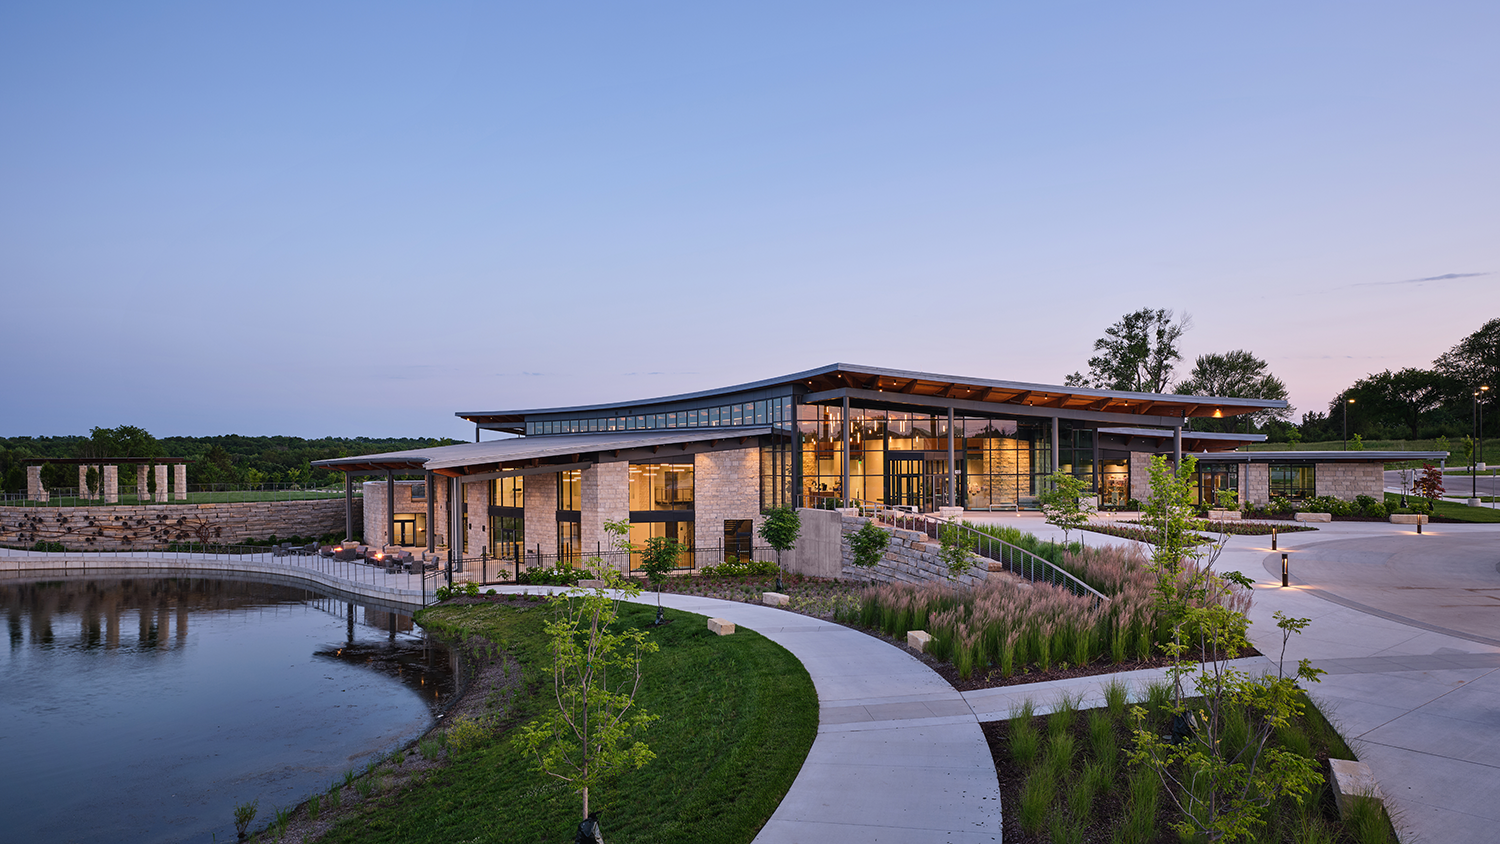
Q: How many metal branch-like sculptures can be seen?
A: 1